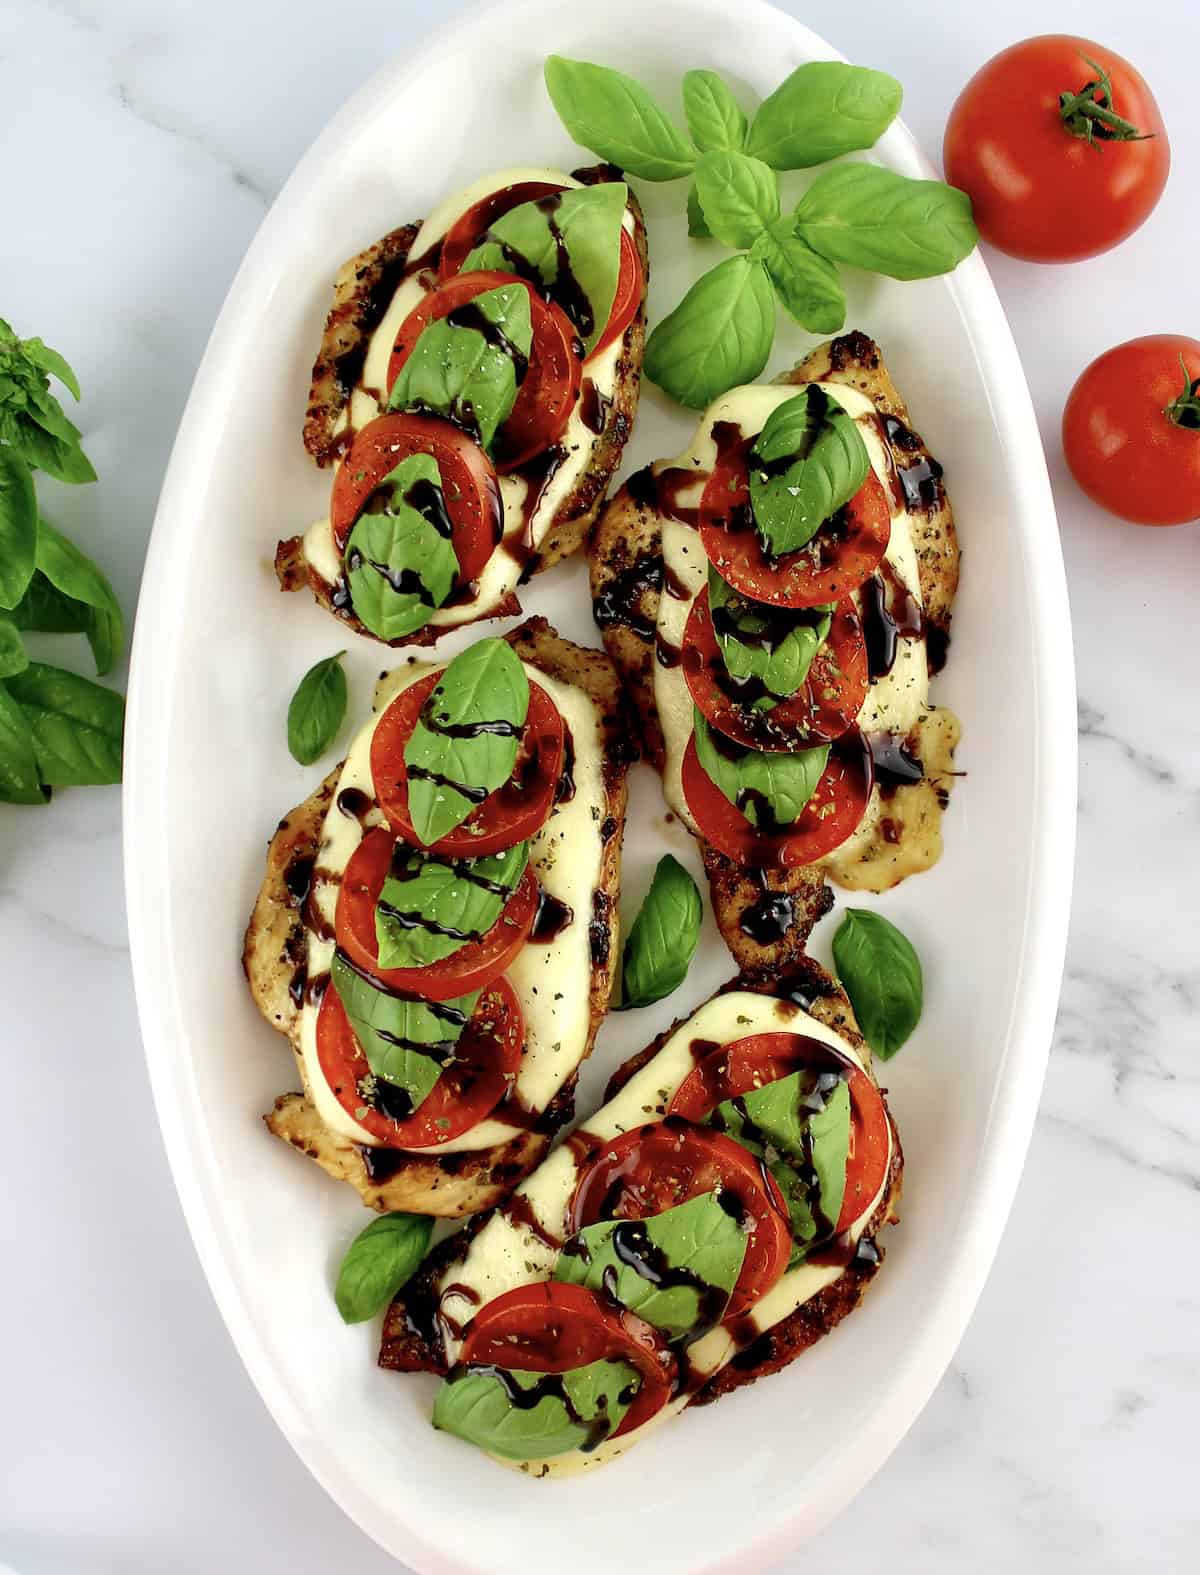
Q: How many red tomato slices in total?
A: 12